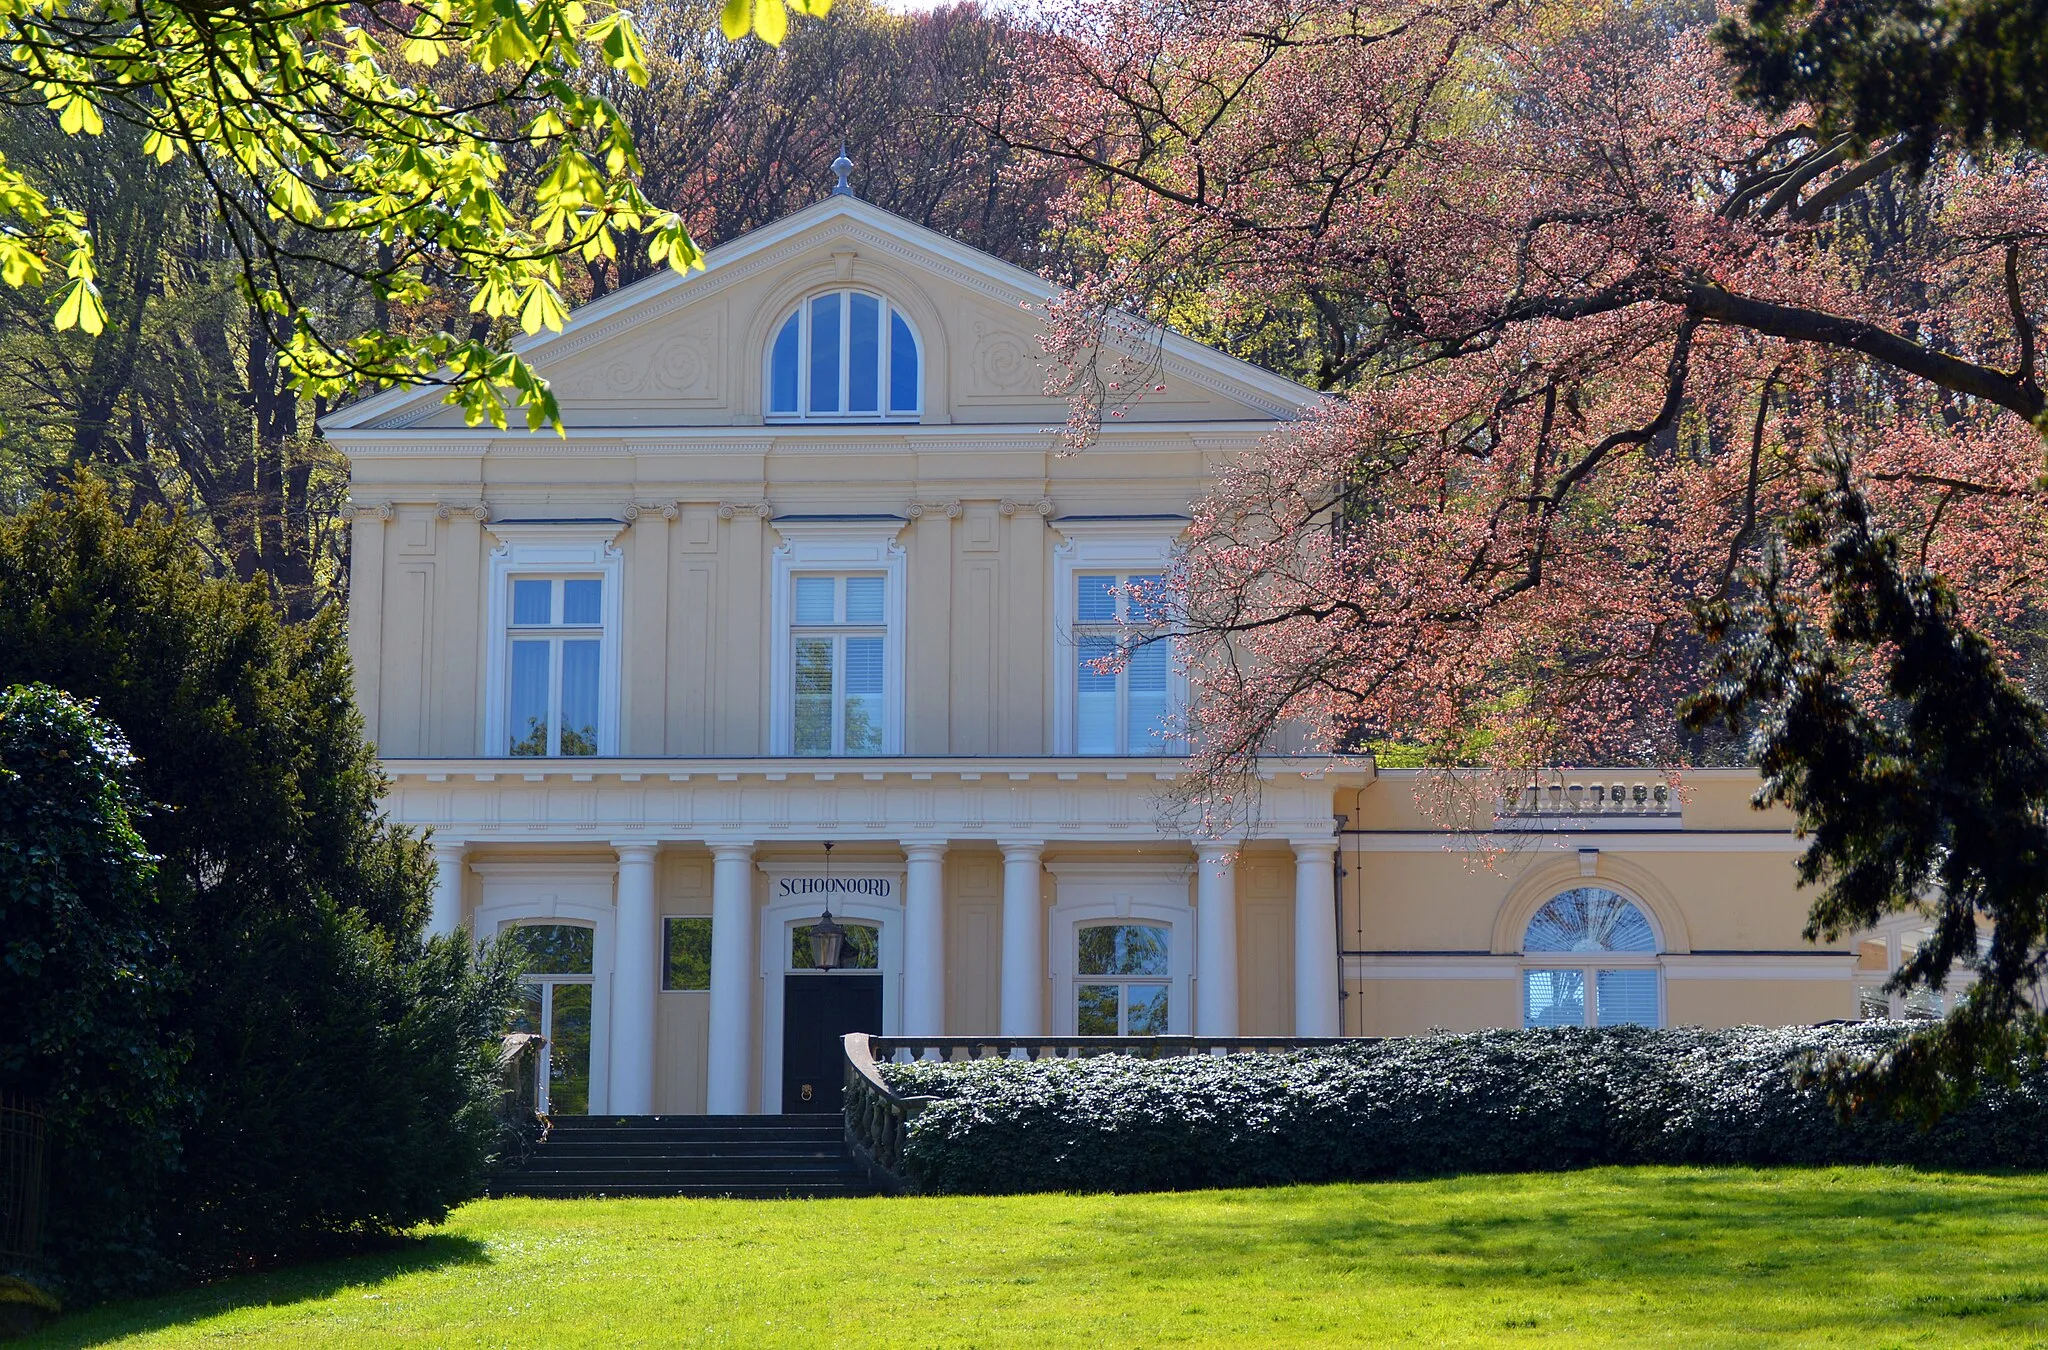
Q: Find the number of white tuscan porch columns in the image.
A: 7